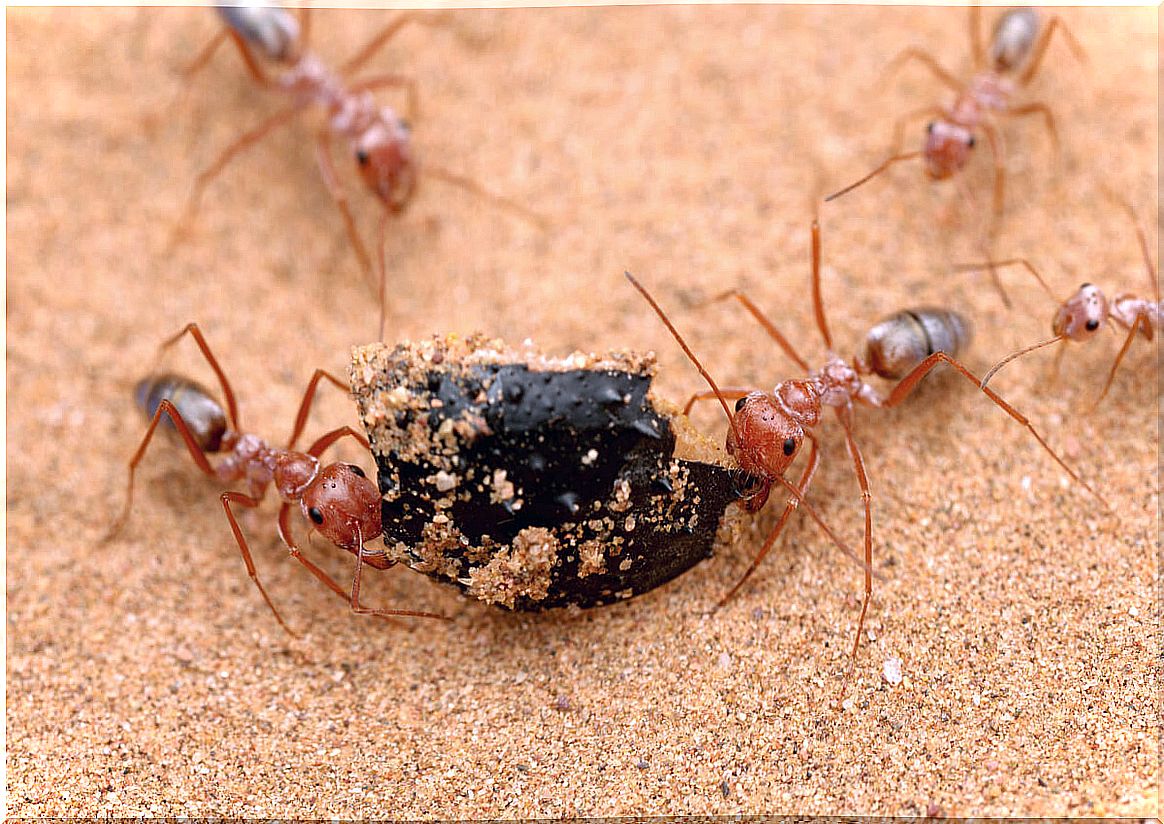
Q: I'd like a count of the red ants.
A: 5